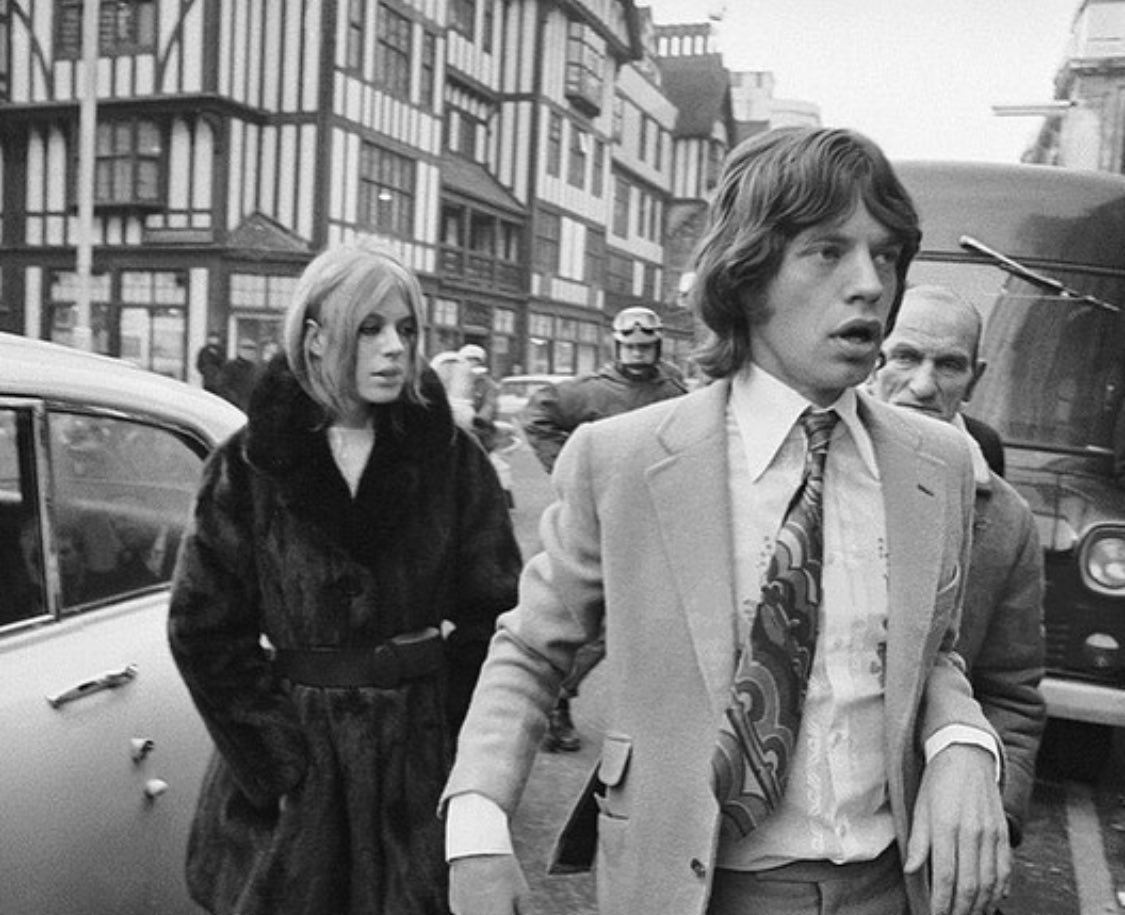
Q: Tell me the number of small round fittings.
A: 2